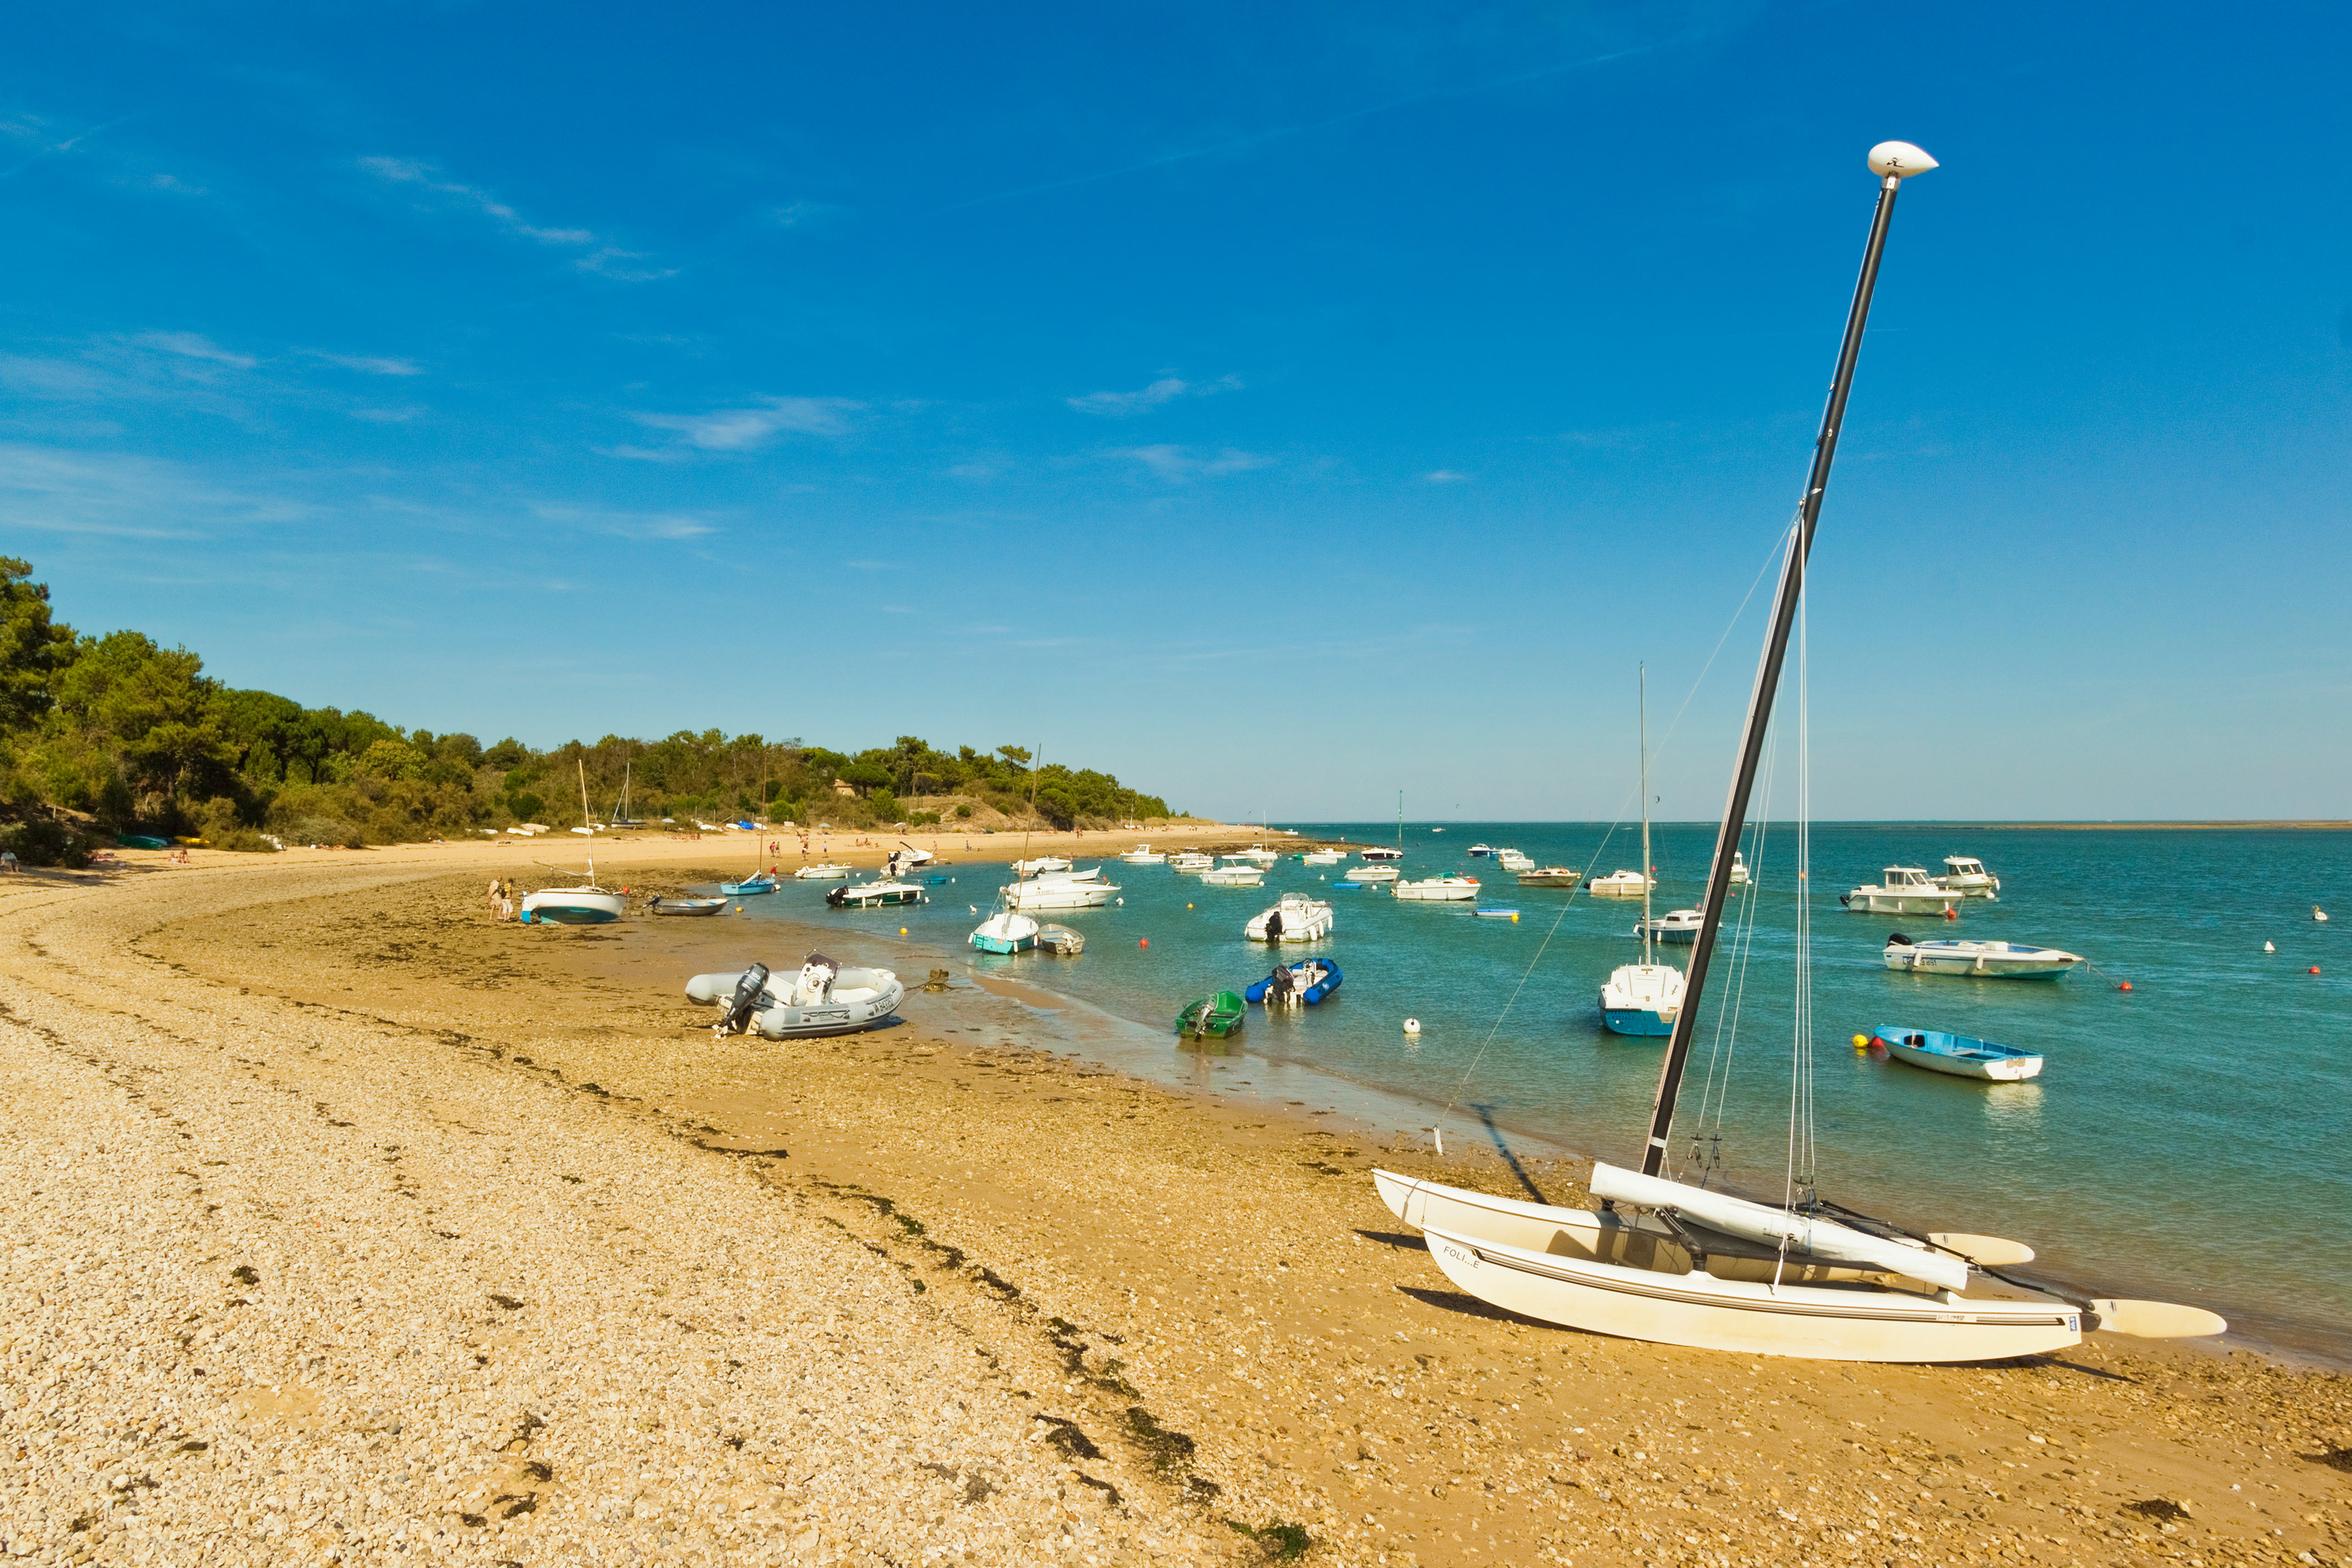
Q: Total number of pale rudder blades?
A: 2